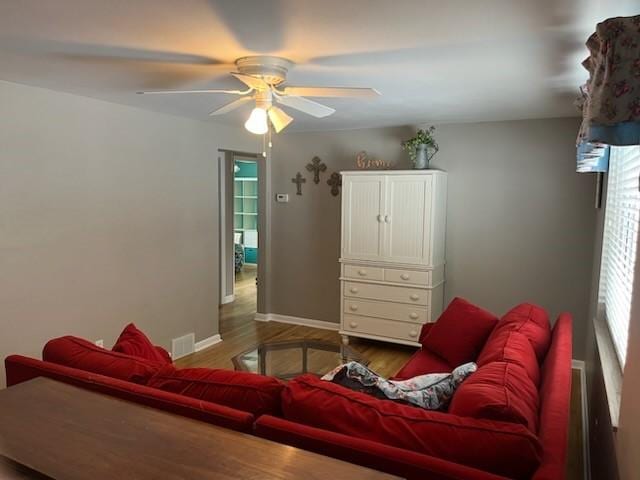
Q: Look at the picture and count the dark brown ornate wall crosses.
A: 3